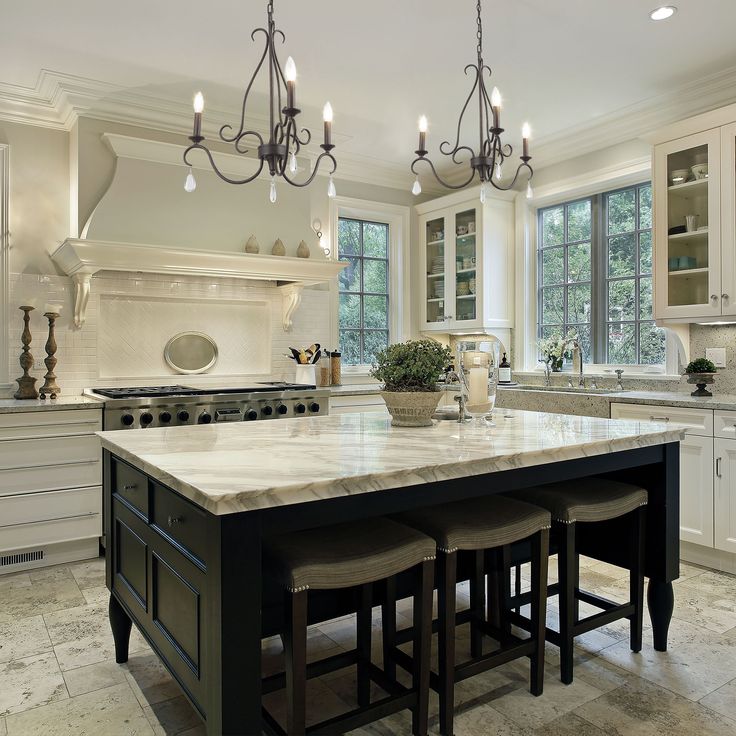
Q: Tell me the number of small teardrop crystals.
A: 8